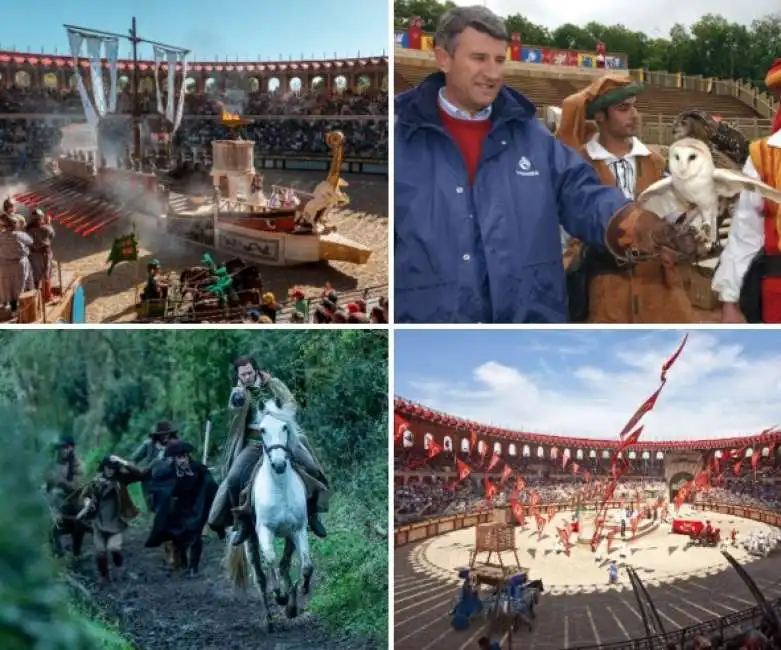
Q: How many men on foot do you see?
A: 4